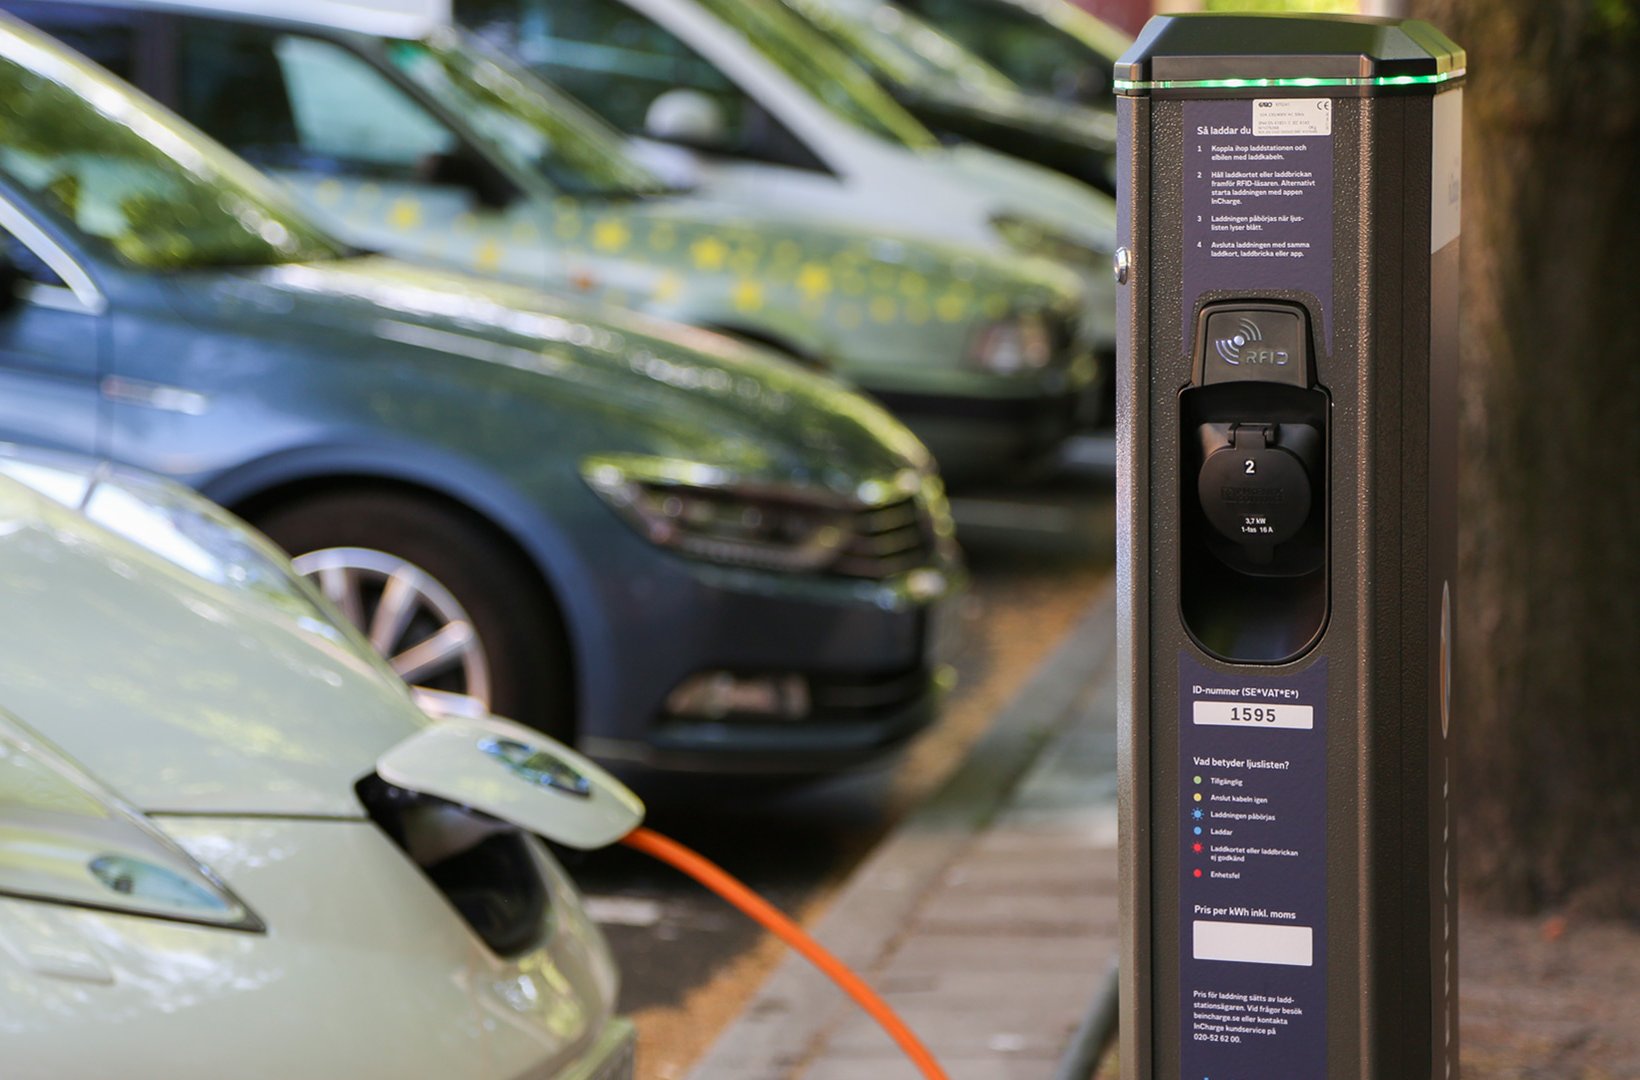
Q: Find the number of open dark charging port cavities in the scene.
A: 1